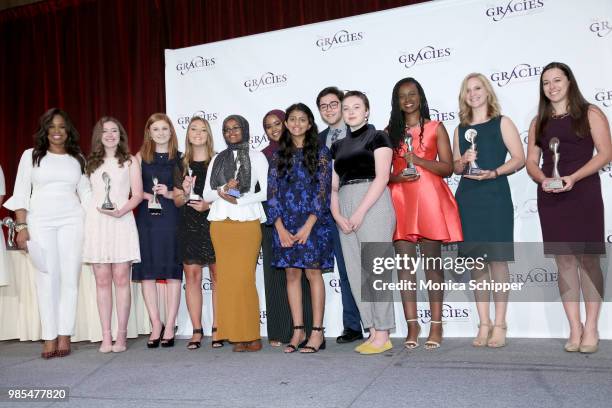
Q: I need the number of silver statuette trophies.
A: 8